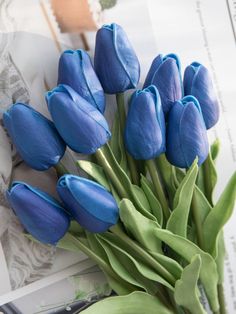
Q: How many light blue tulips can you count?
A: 10